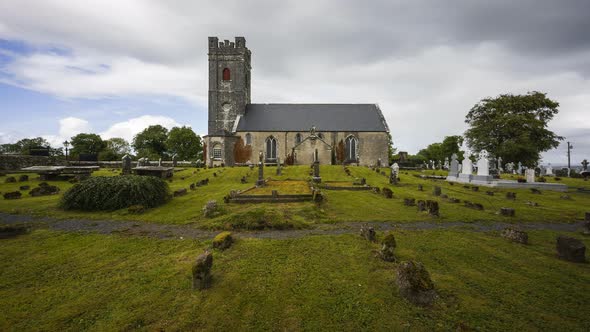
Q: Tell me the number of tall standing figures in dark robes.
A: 0